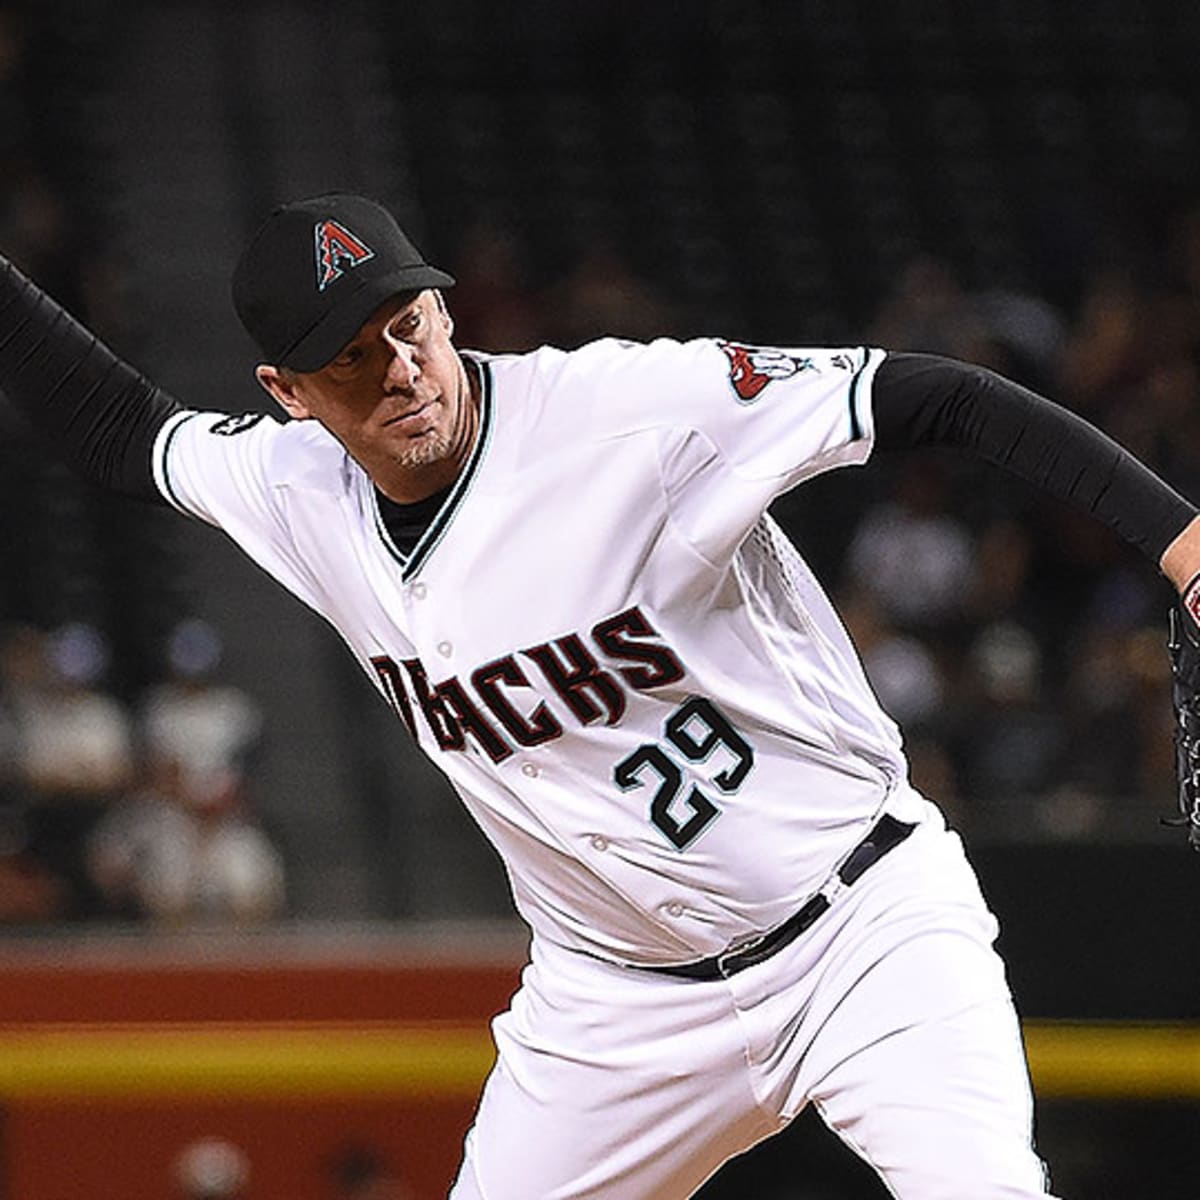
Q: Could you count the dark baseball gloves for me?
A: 1